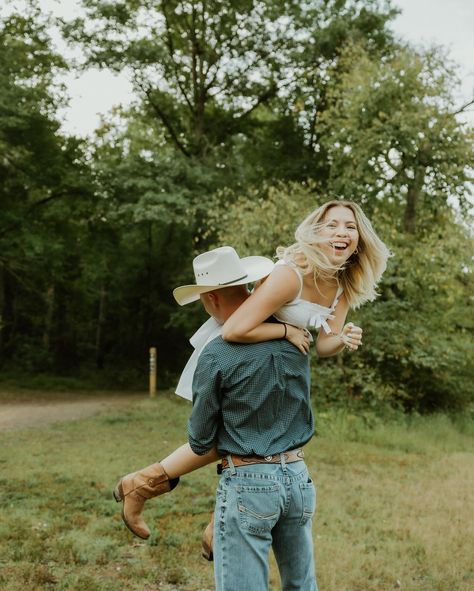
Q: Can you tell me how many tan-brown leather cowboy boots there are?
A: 2